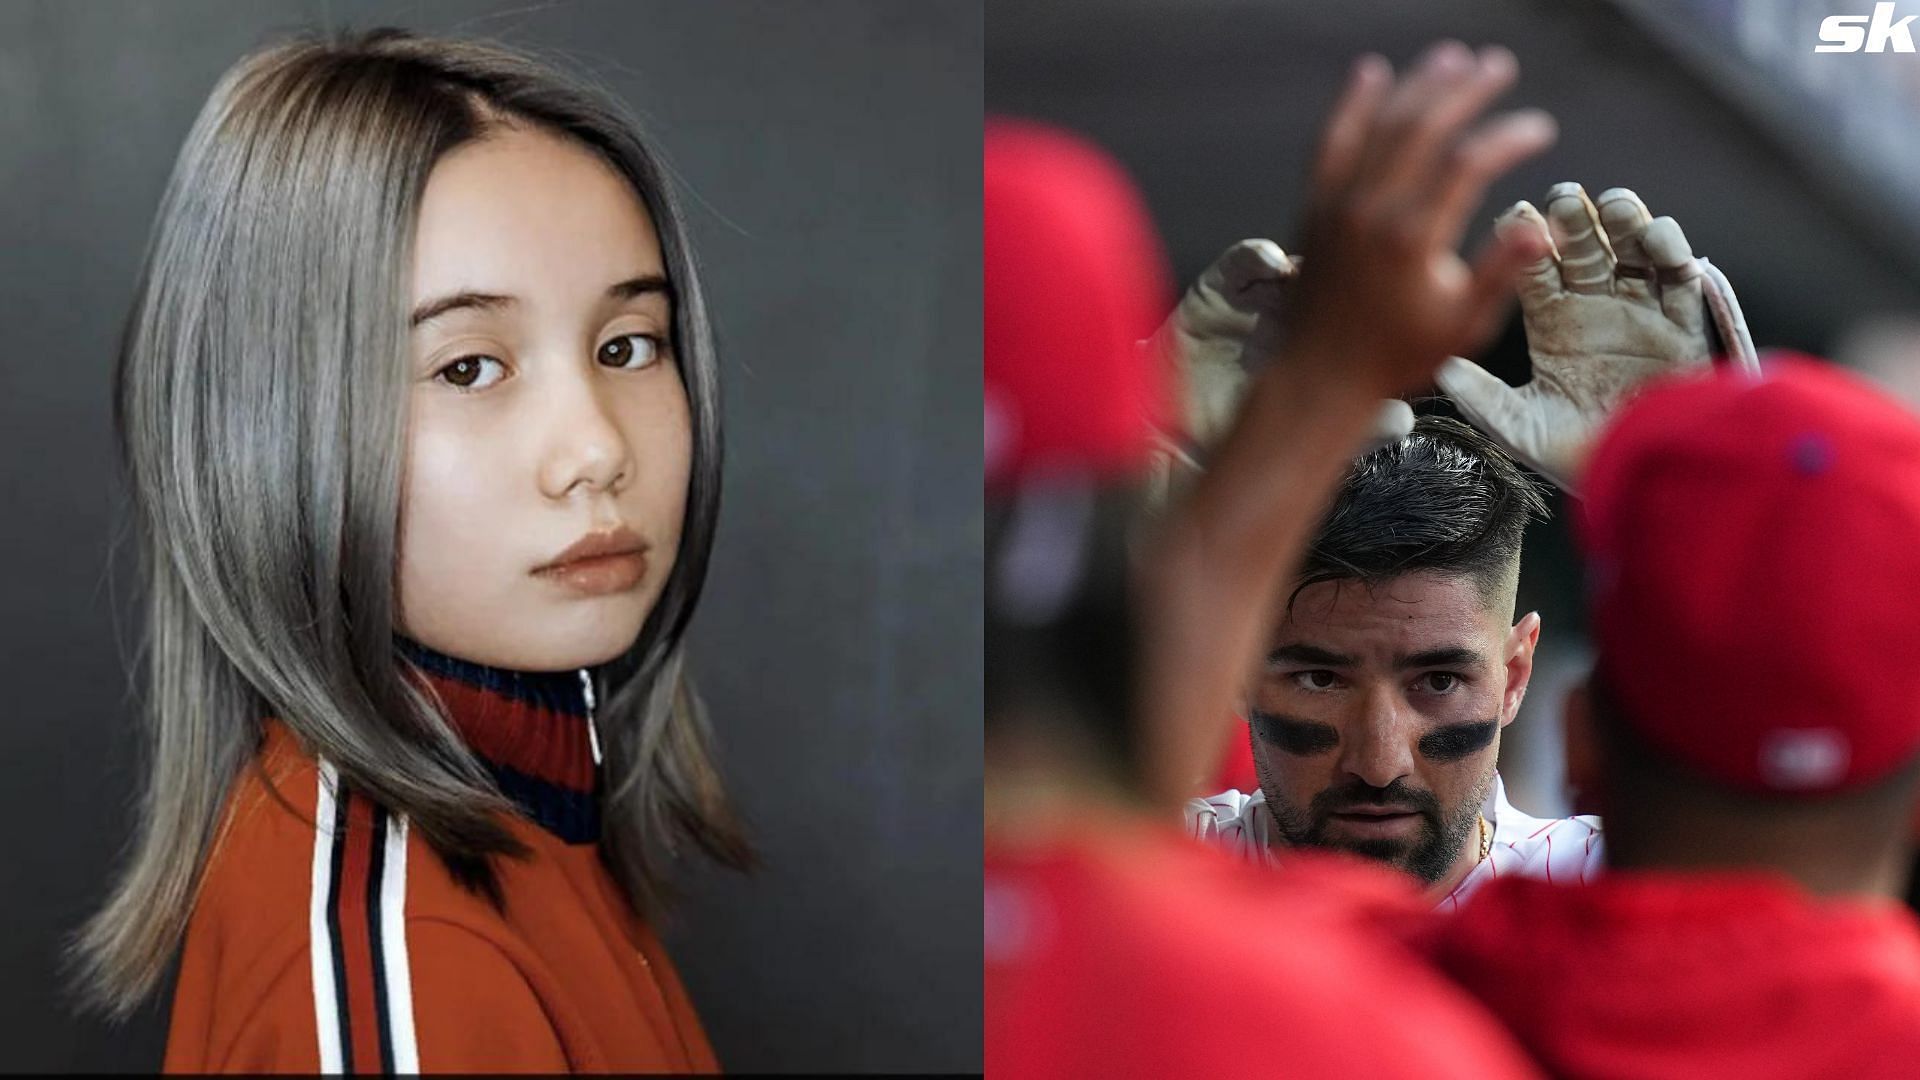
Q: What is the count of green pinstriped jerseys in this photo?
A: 0